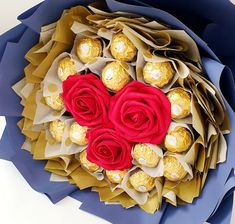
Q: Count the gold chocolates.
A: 15